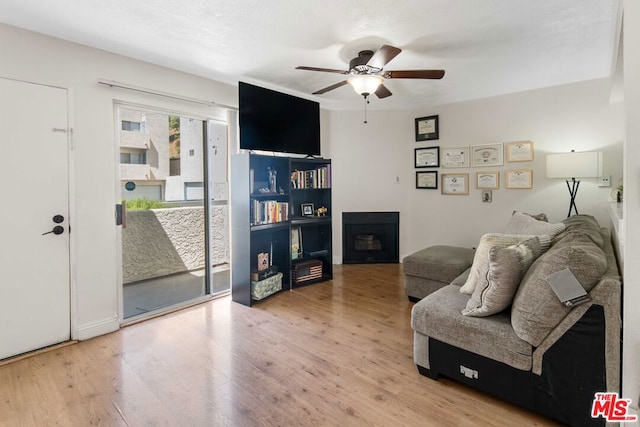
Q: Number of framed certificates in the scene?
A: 9